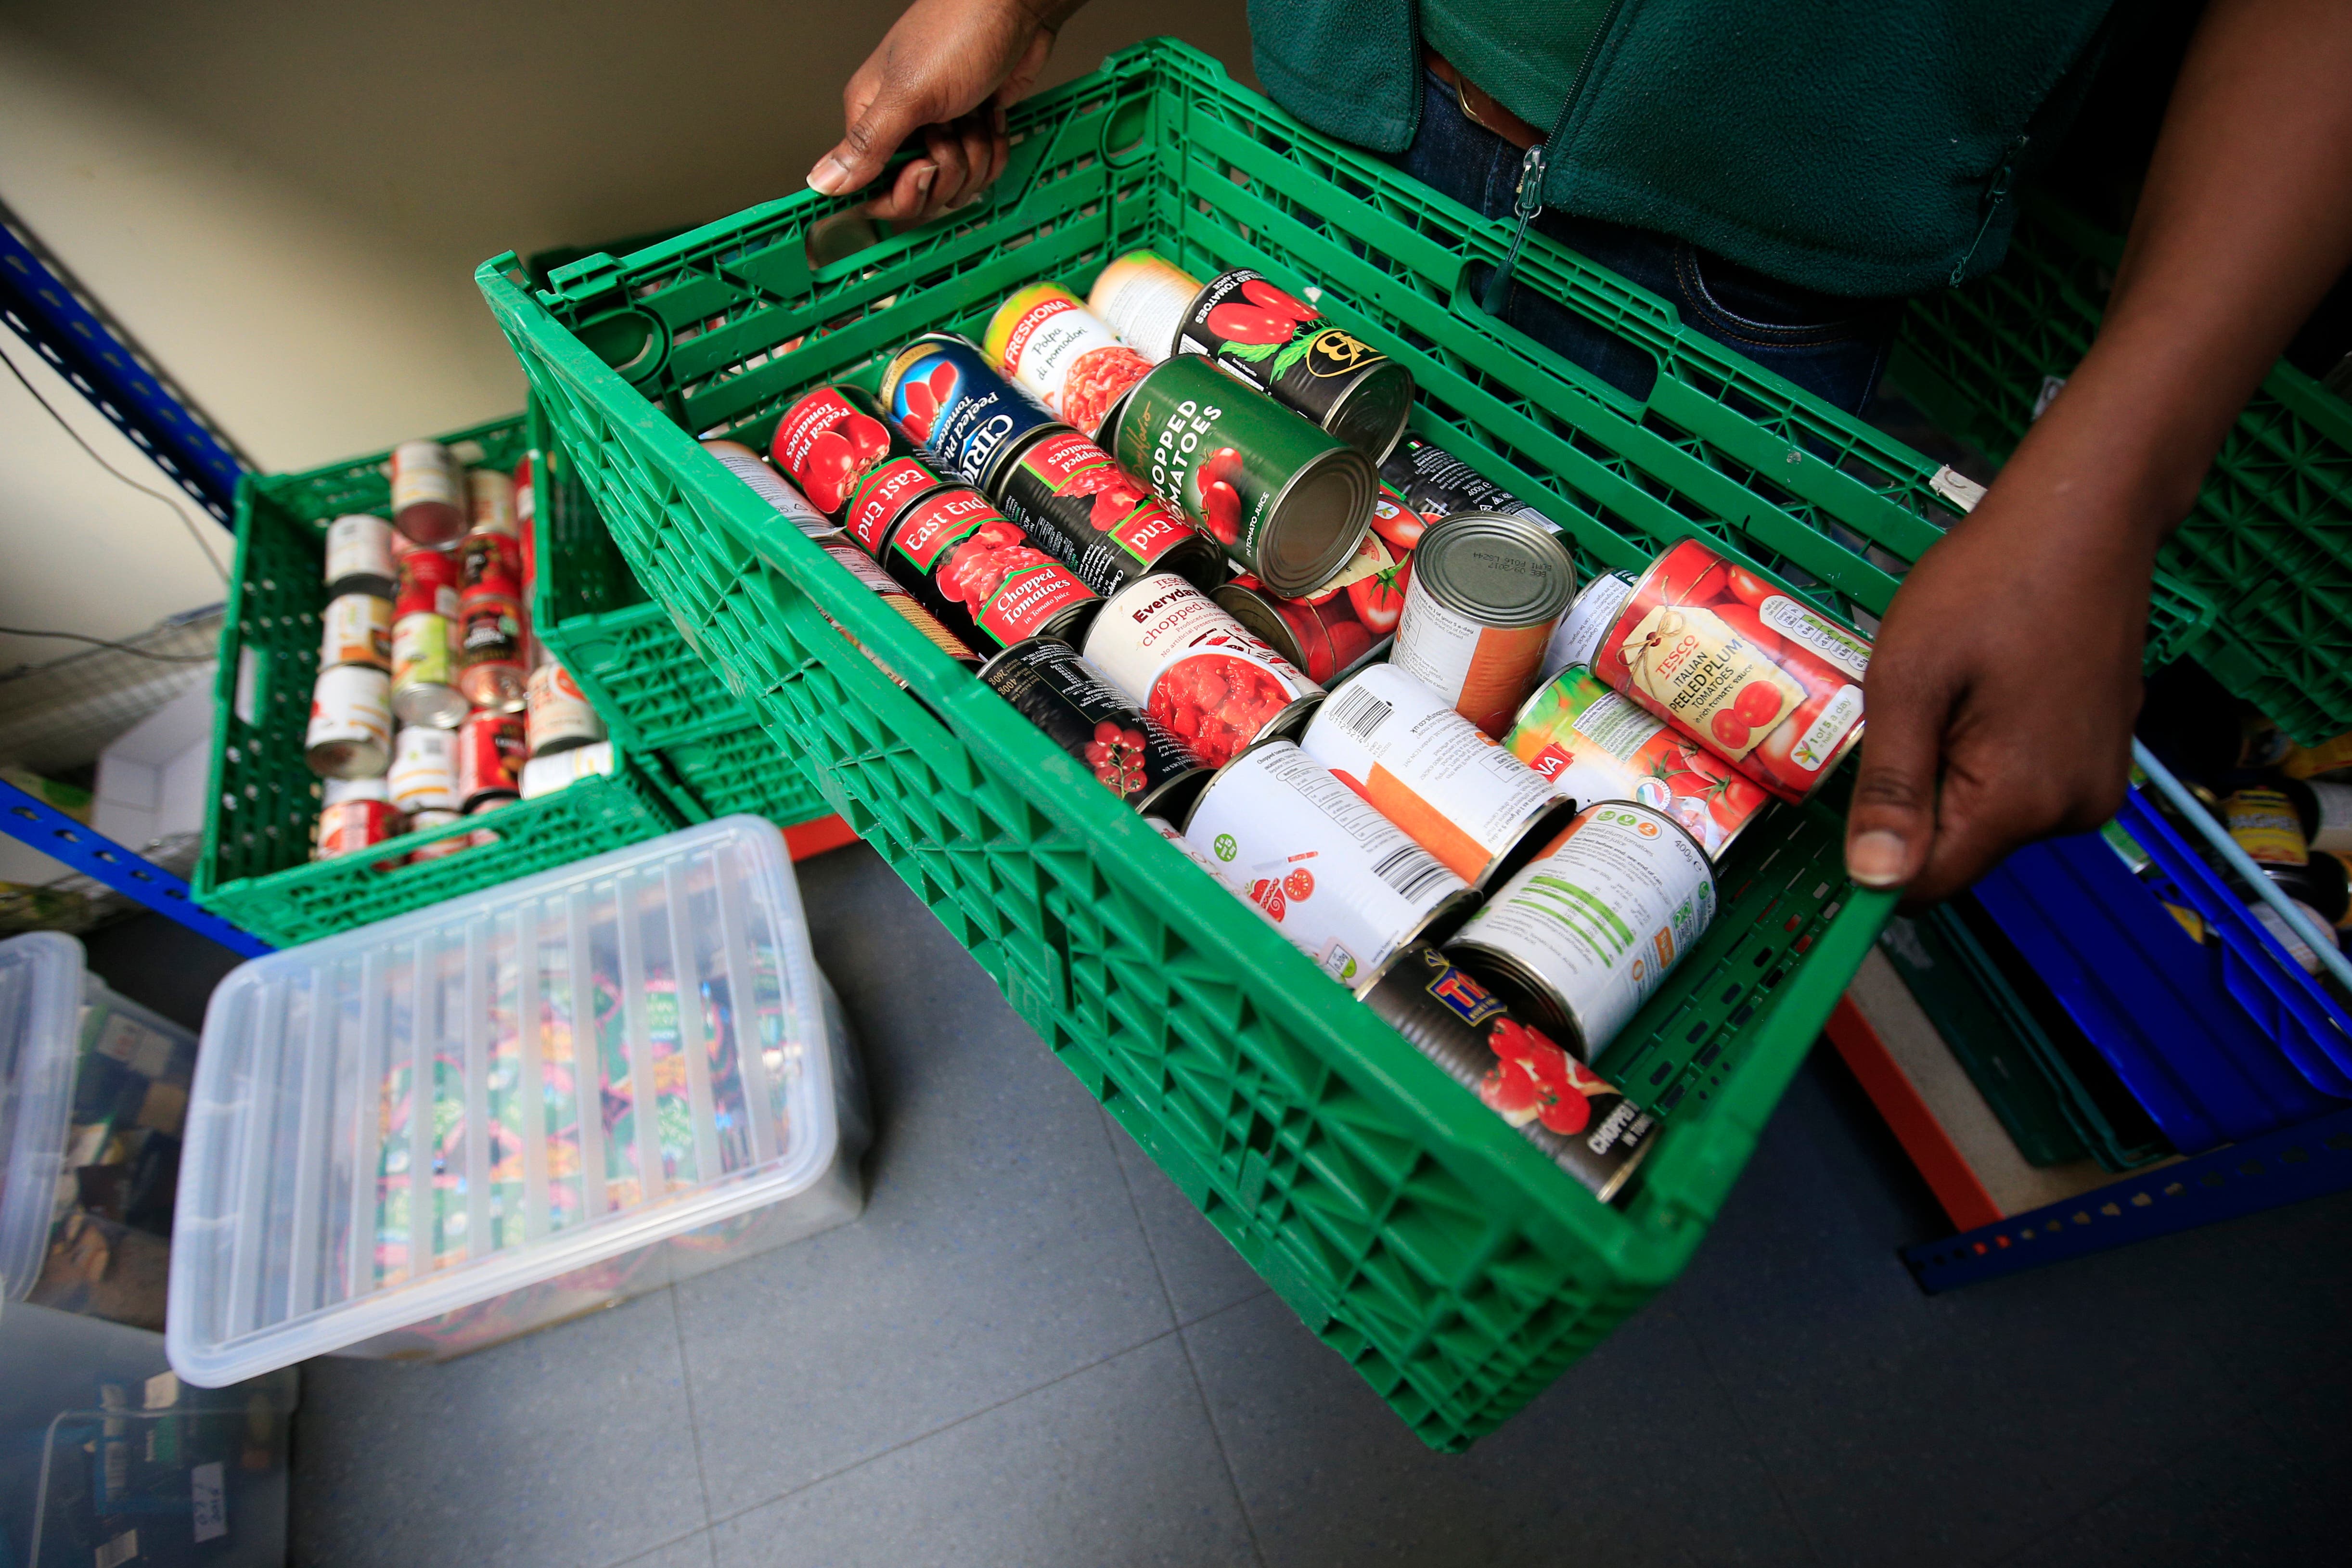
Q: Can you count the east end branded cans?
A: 3